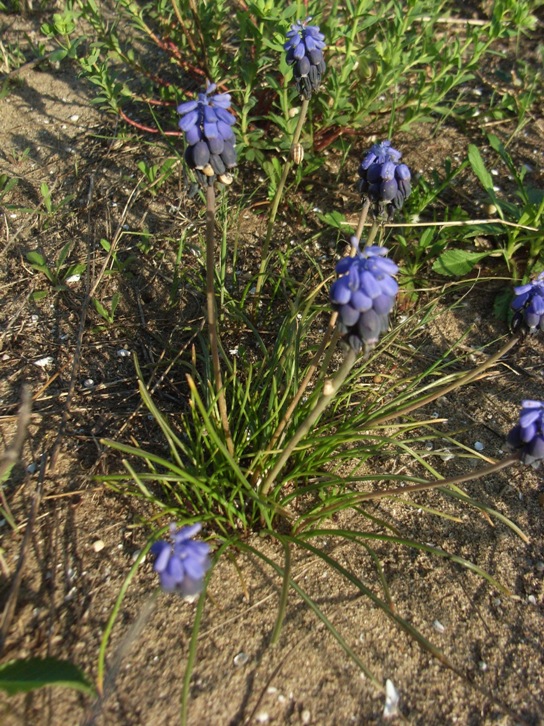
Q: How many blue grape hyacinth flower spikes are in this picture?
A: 7